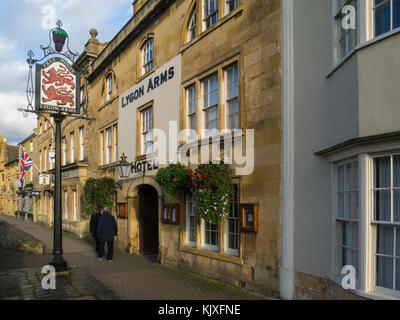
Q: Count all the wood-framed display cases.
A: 3